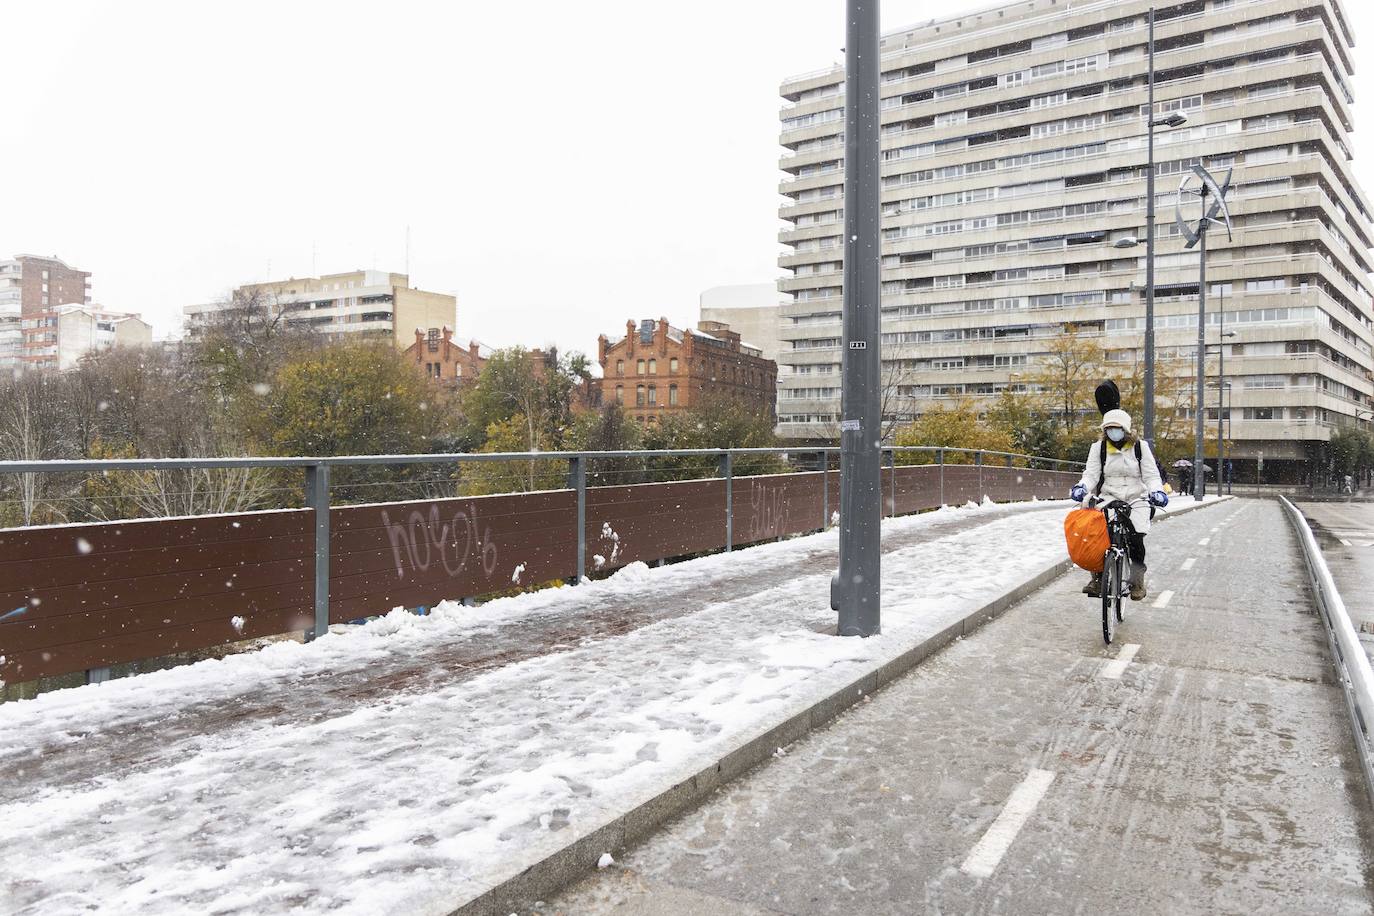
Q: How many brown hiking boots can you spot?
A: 2